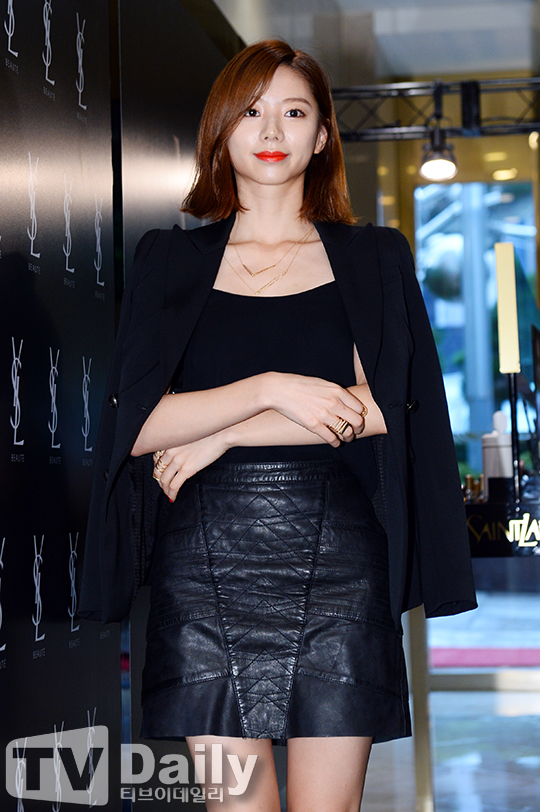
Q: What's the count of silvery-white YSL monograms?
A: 15